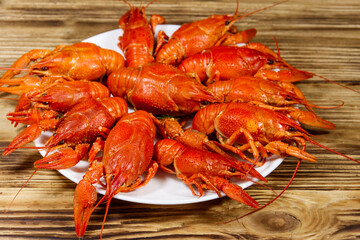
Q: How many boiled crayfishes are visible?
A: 11